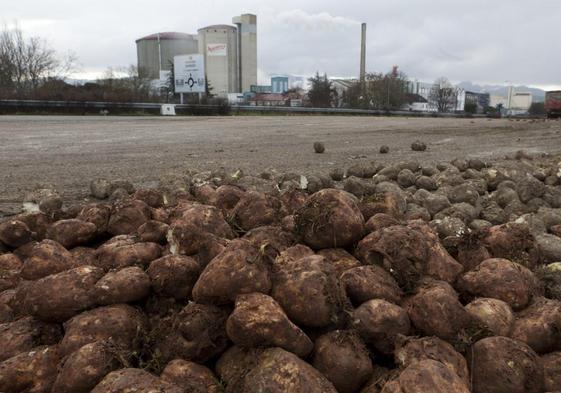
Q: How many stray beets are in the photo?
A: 3